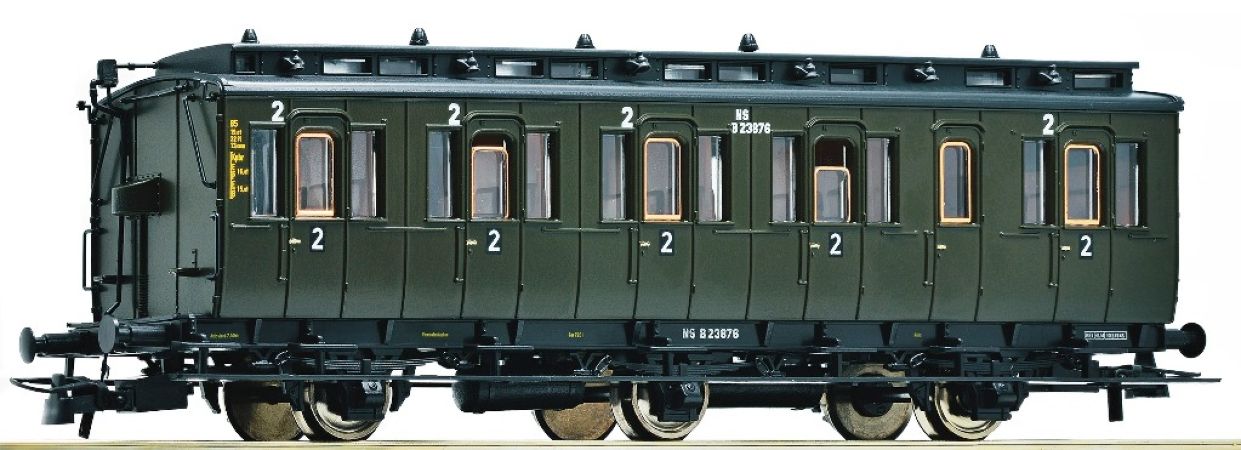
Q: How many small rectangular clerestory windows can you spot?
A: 10